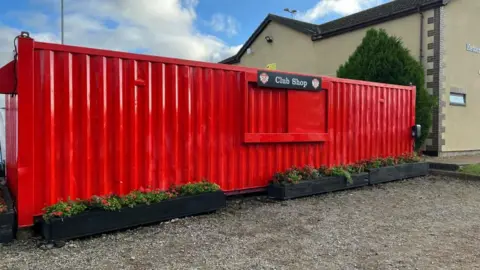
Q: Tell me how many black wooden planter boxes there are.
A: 4